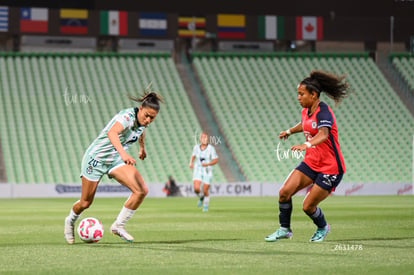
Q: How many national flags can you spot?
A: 9